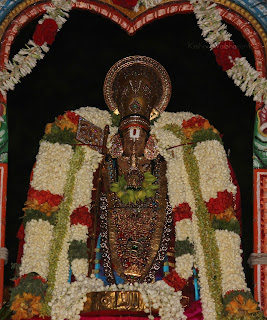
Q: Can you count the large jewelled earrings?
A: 2